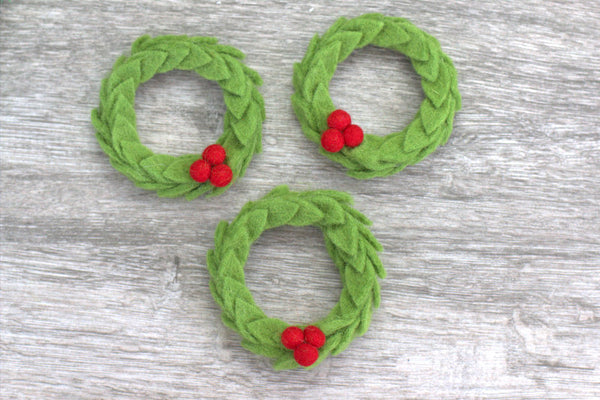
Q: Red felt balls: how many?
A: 9